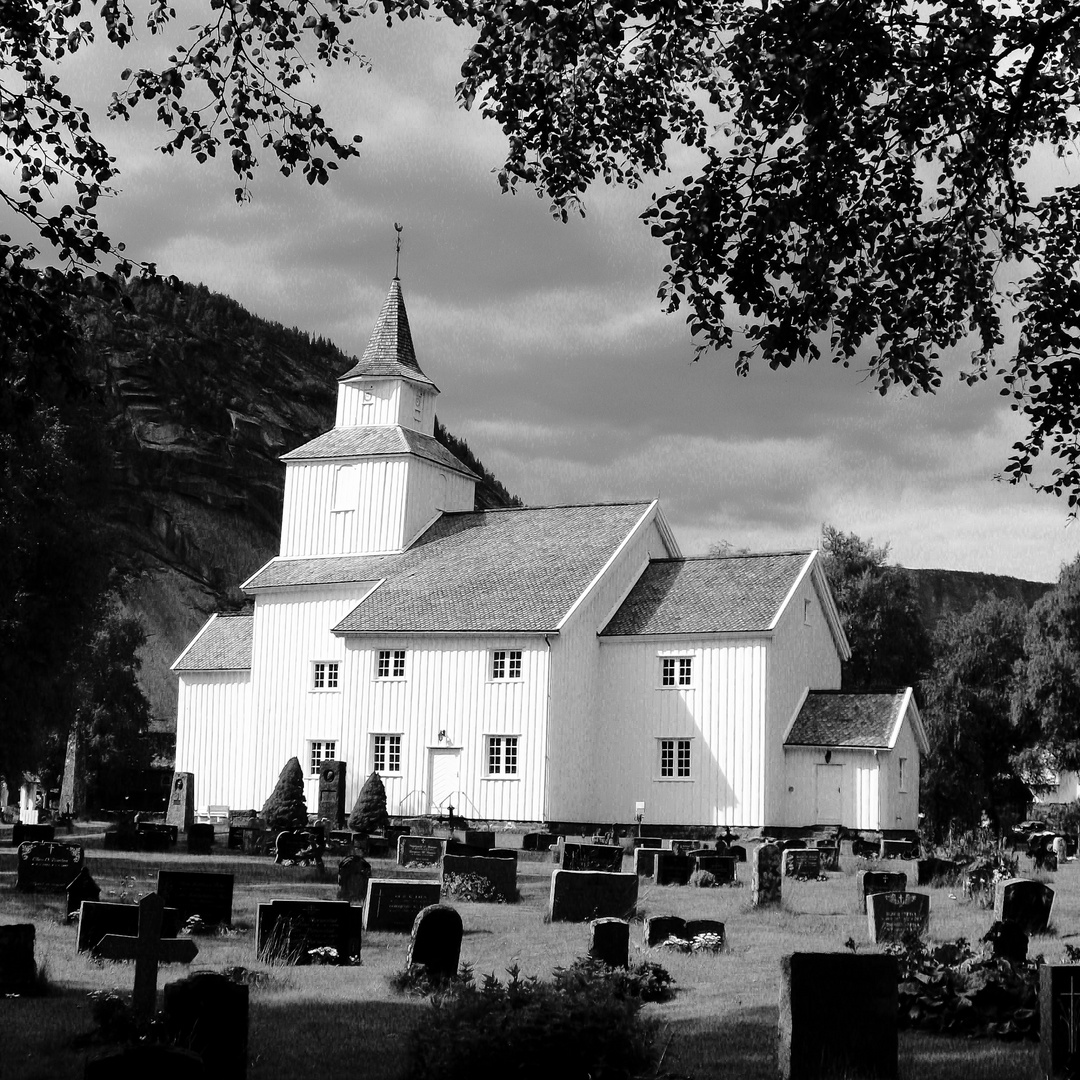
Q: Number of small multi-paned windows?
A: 8